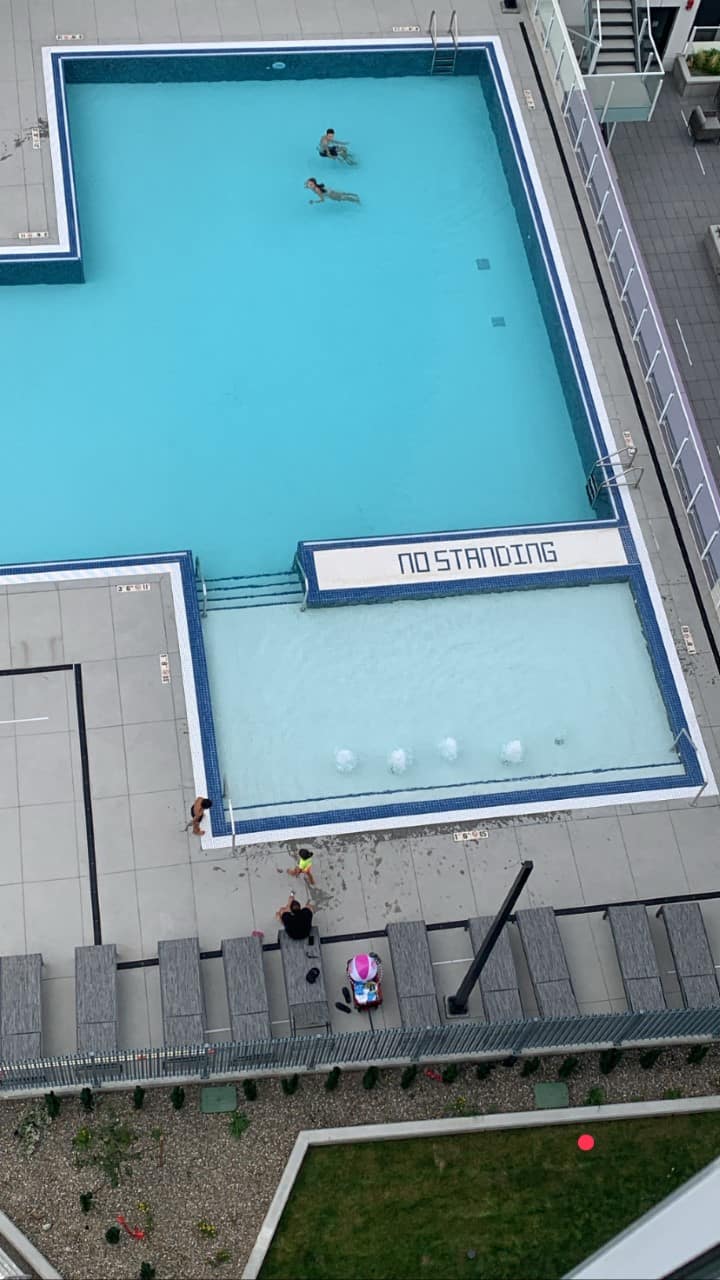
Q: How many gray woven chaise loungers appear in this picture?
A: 10